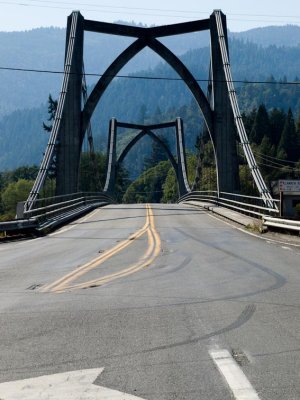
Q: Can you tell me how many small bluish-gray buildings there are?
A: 1